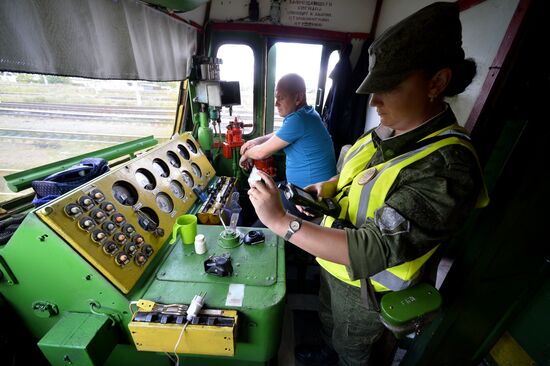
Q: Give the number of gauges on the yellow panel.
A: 11